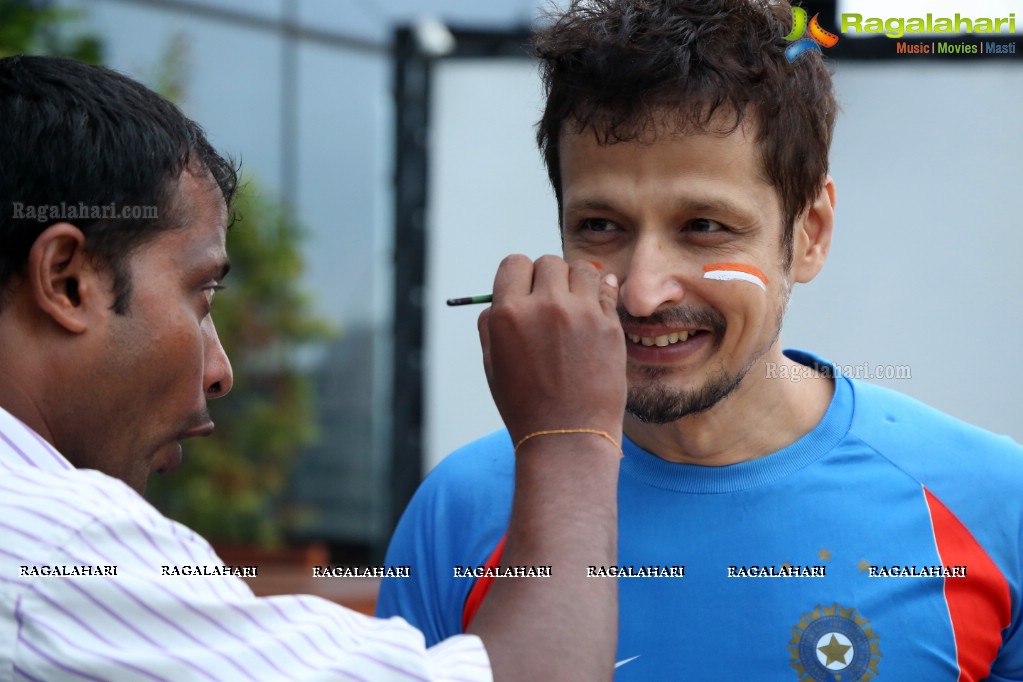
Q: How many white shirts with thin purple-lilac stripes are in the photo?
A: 1